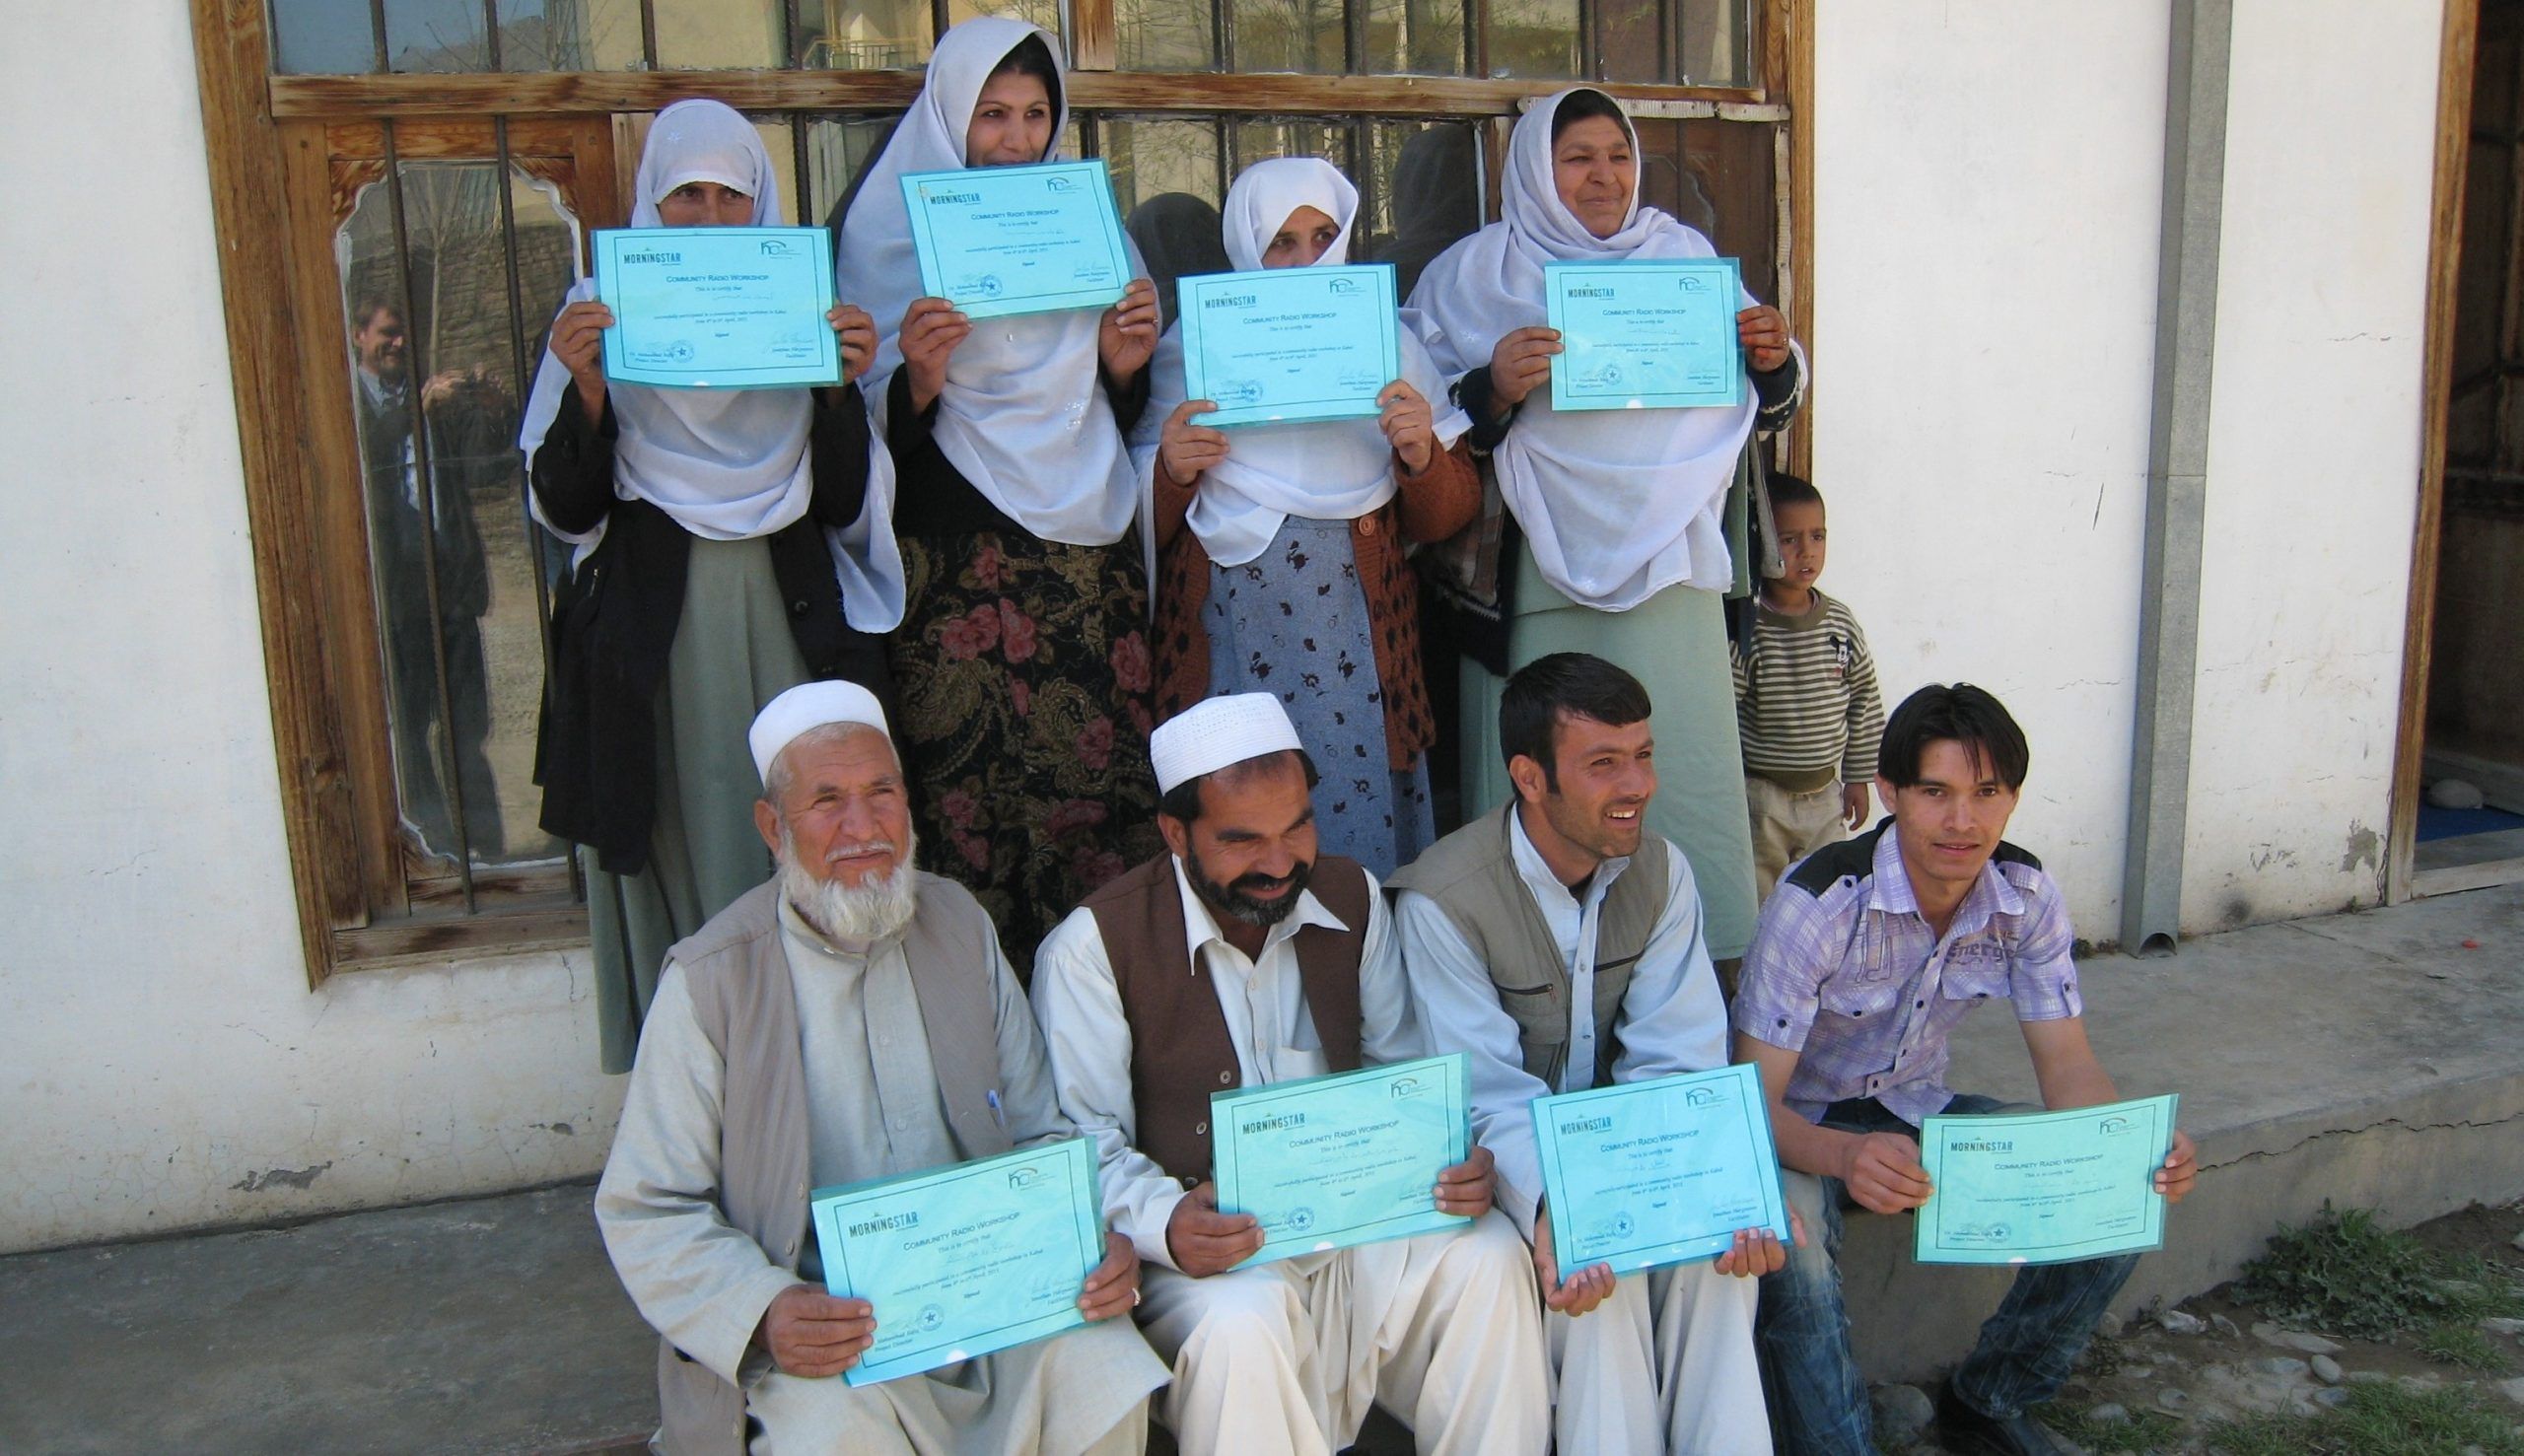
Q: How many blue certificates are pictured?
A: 8